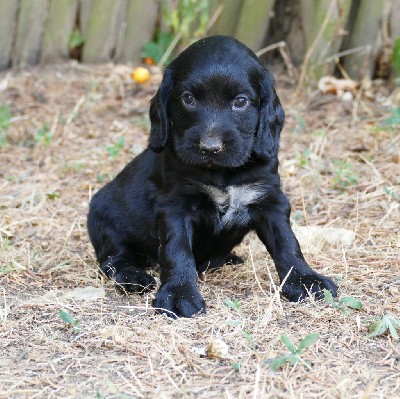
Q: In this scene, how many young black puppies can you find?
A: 1